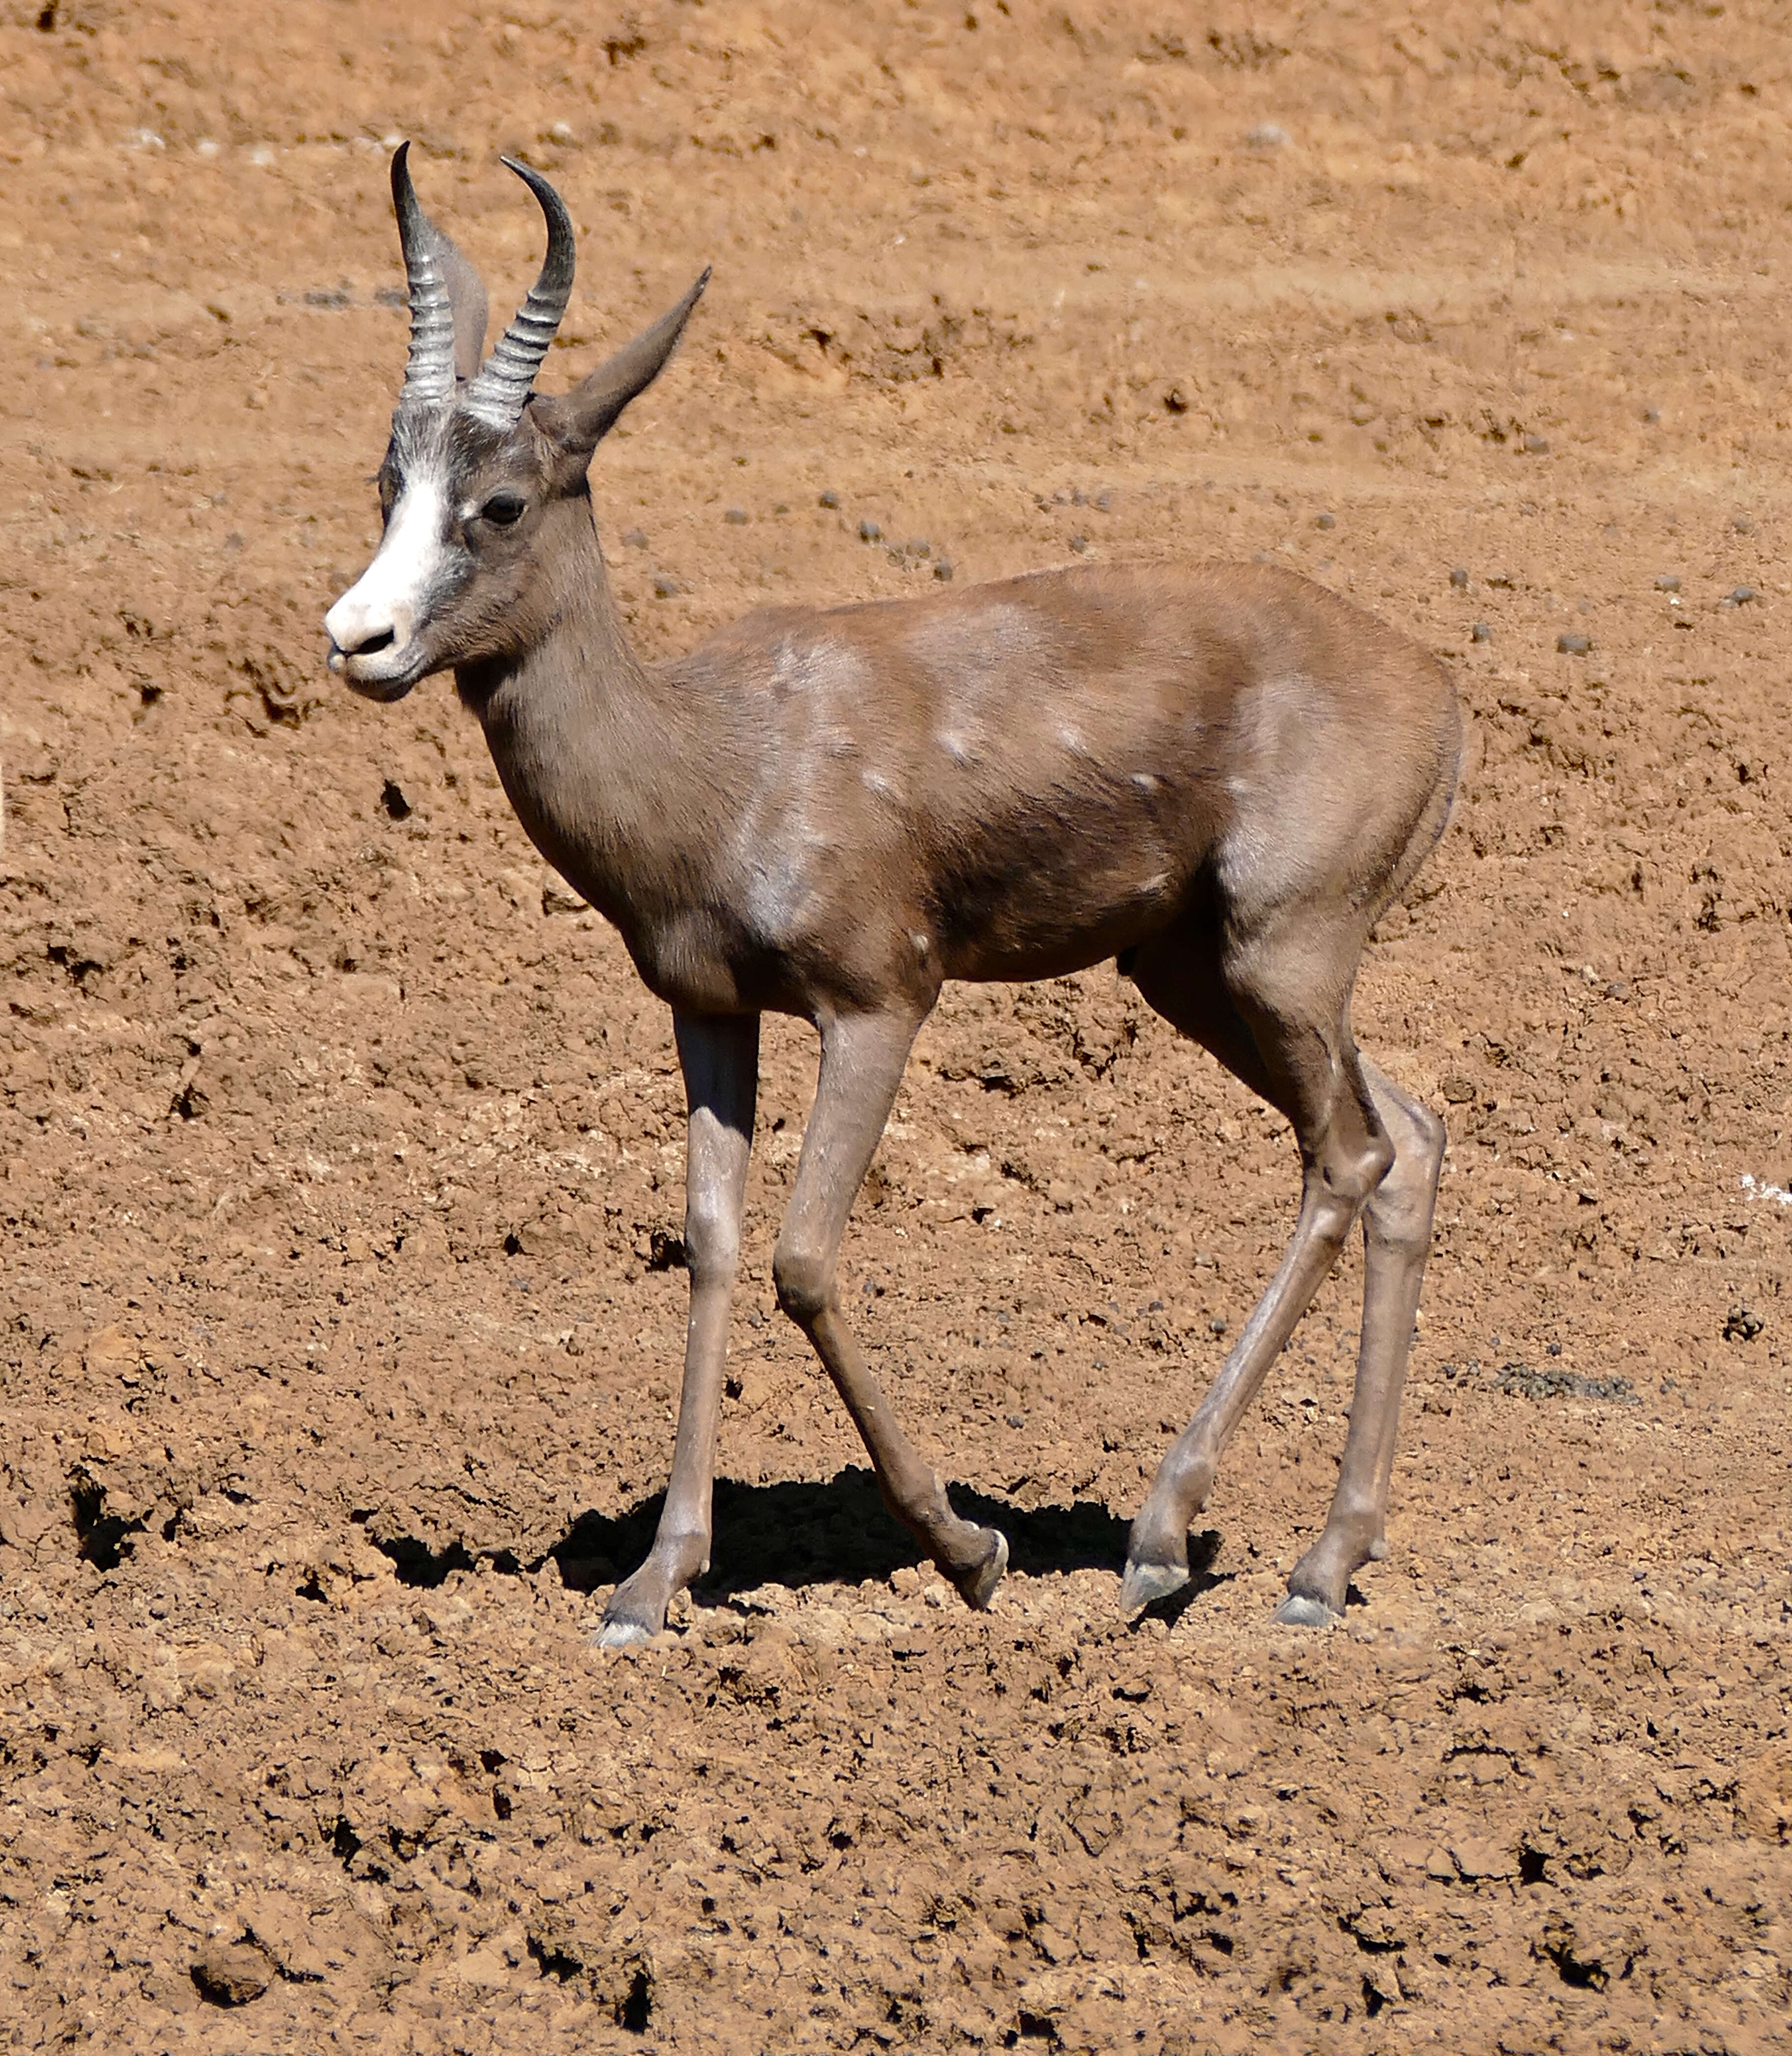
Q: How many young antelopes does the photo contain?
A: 1